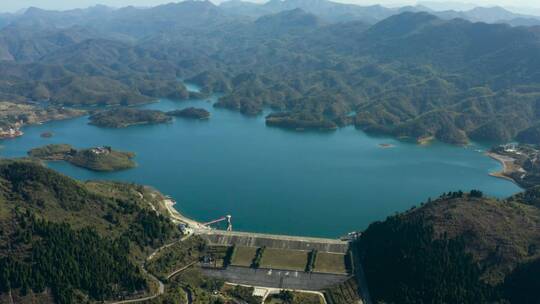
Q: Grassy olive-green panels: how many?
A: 3